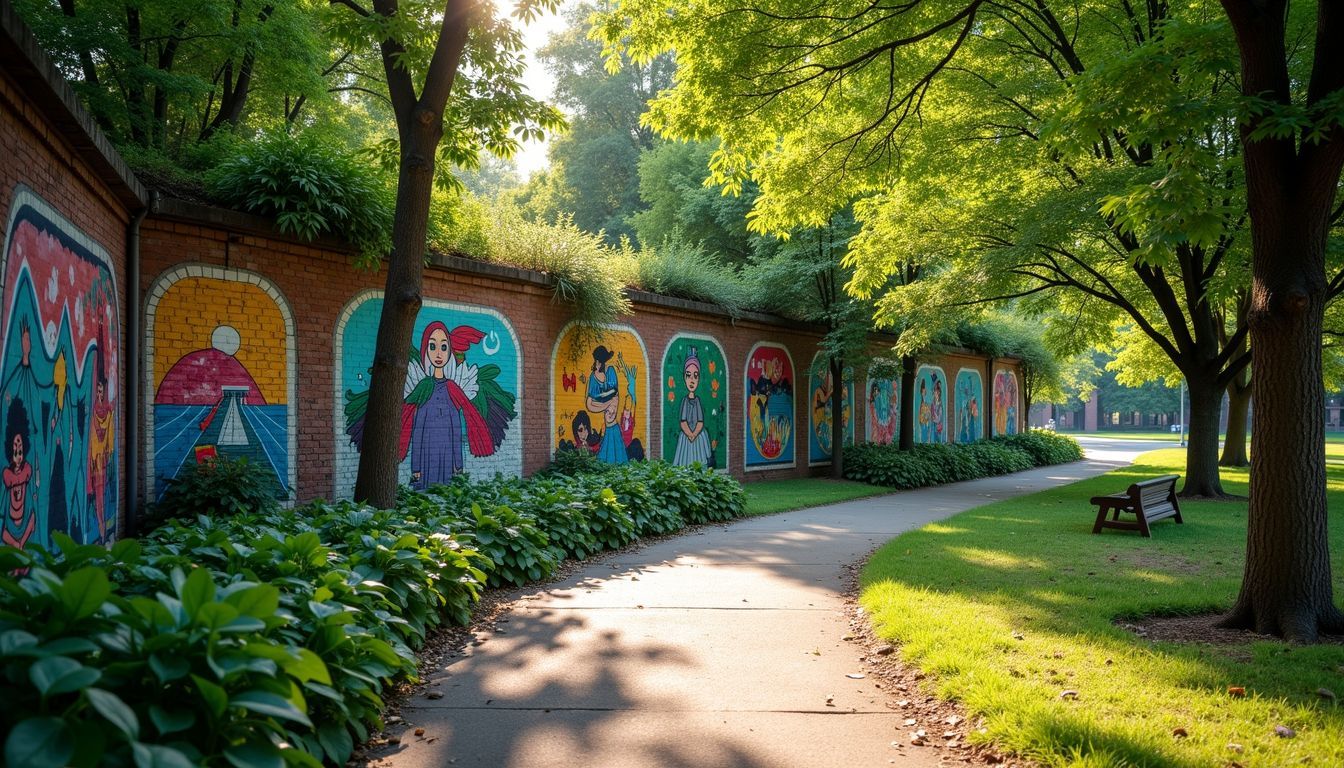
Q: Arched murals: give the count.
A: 11